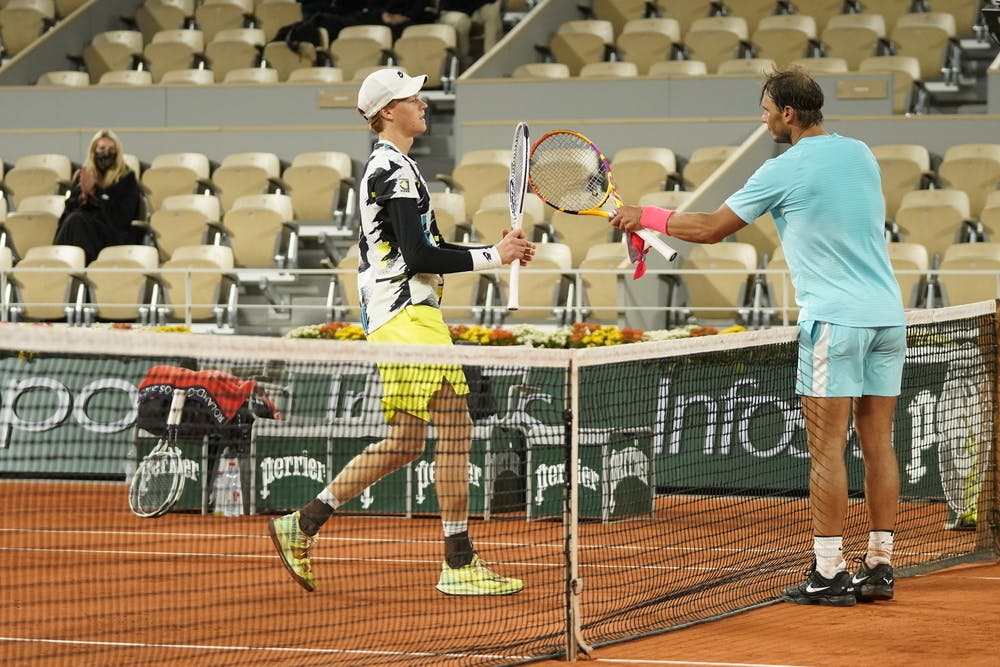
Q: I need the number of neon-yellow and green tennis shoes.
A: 2